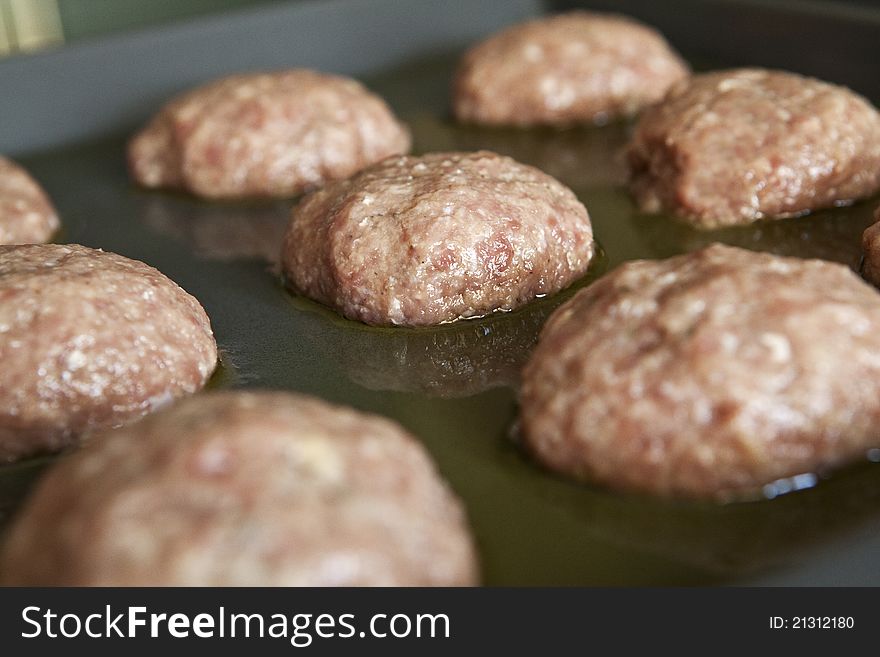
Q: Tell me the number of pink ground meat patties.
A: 9